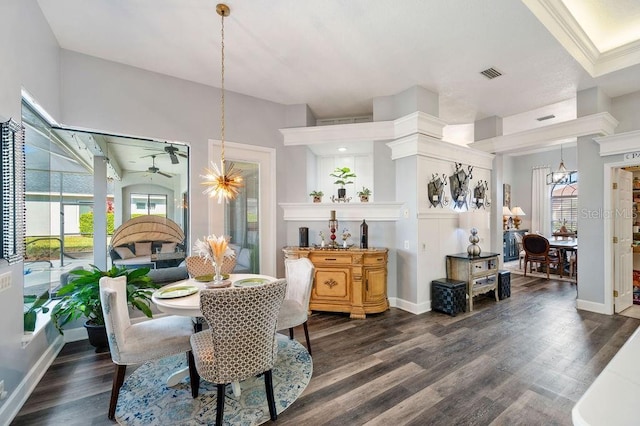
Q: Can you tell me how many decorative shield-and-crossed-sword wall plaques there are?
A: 3